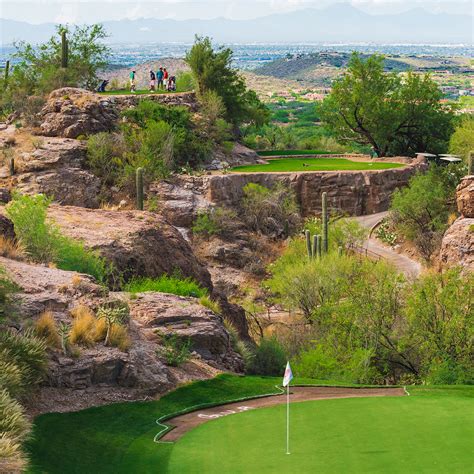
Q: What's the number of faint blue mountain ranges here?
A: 1